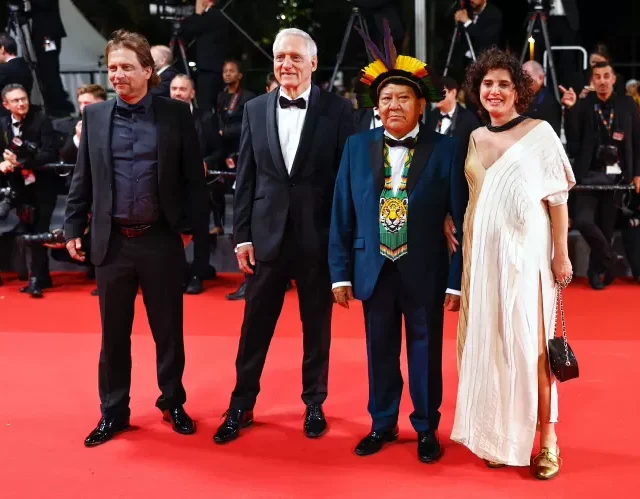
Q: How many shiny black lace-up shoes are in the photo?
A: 6